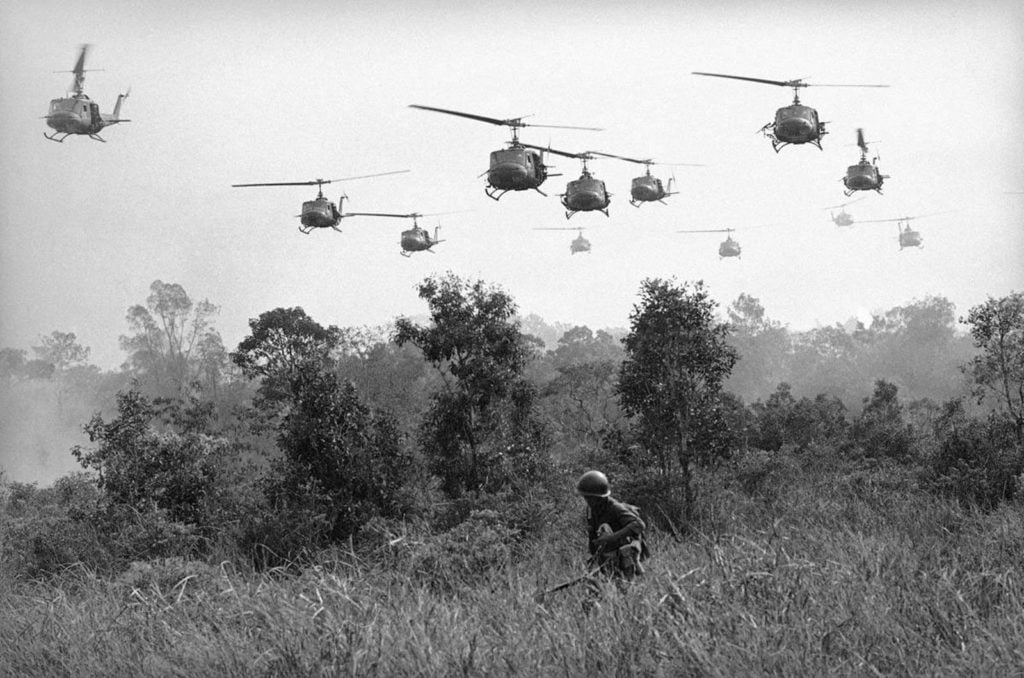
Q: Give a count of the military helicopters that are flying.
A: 12